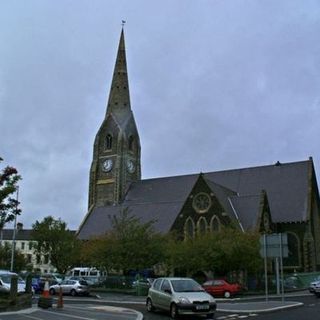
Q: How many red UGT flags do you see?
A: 0